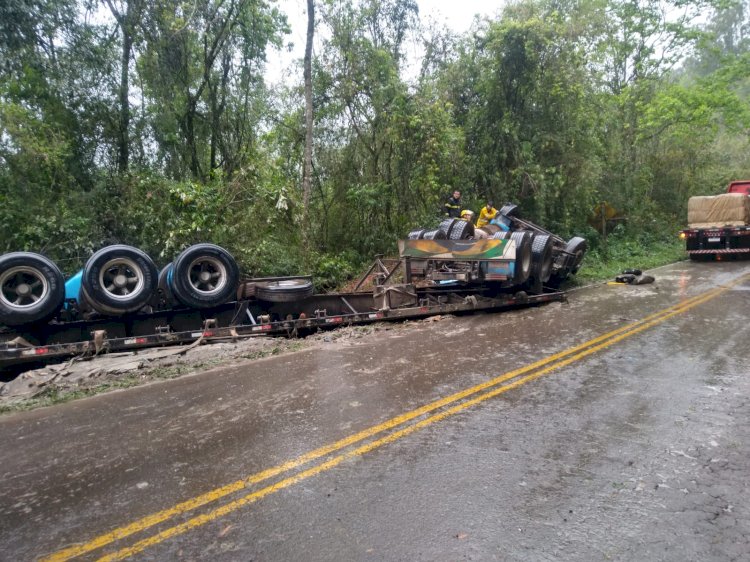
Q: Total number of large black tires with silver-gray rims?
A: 3